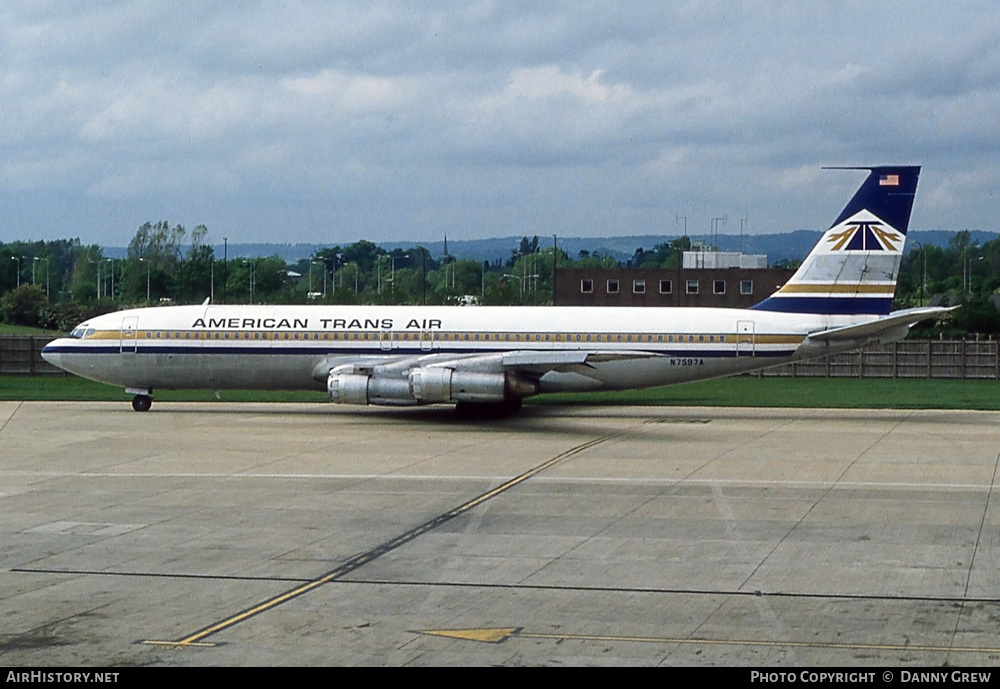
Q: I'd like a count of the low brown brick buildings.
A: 1